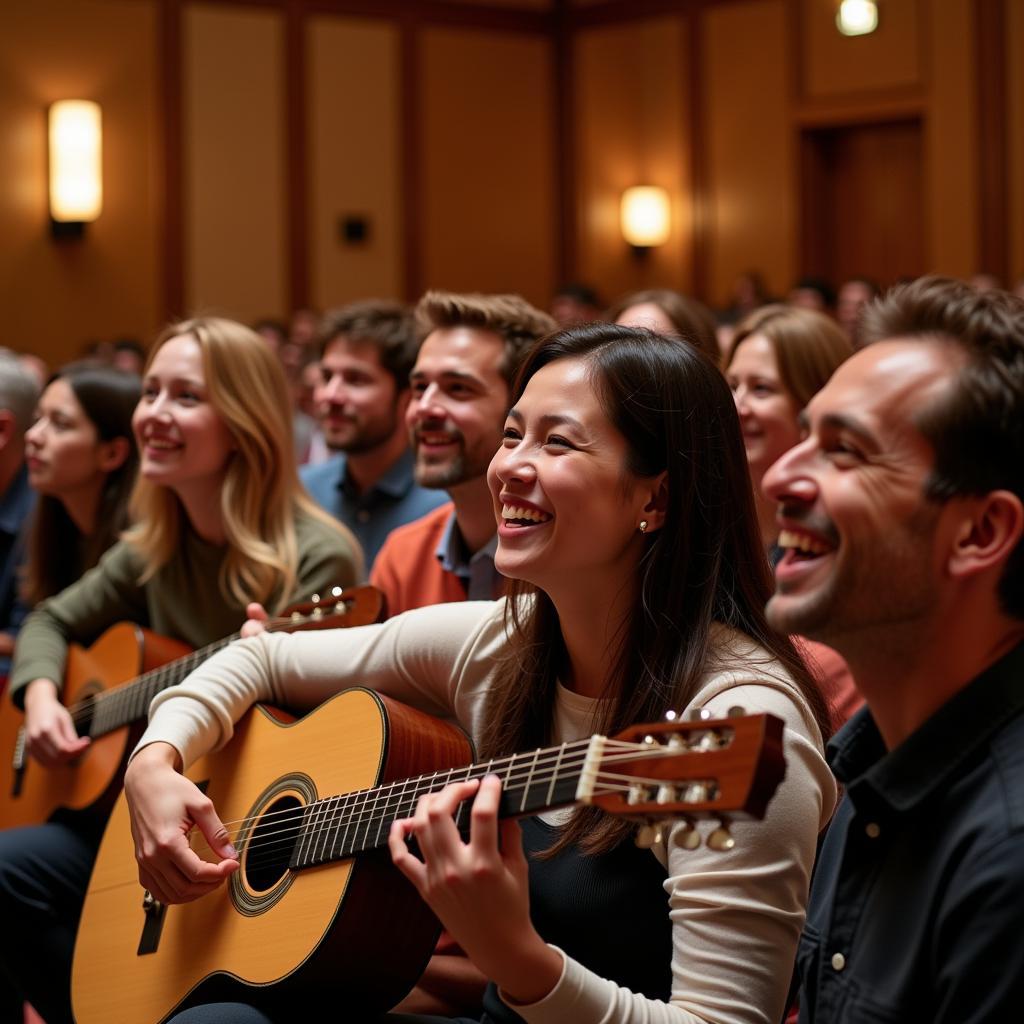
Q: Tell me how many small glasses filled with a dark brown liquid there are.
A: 0